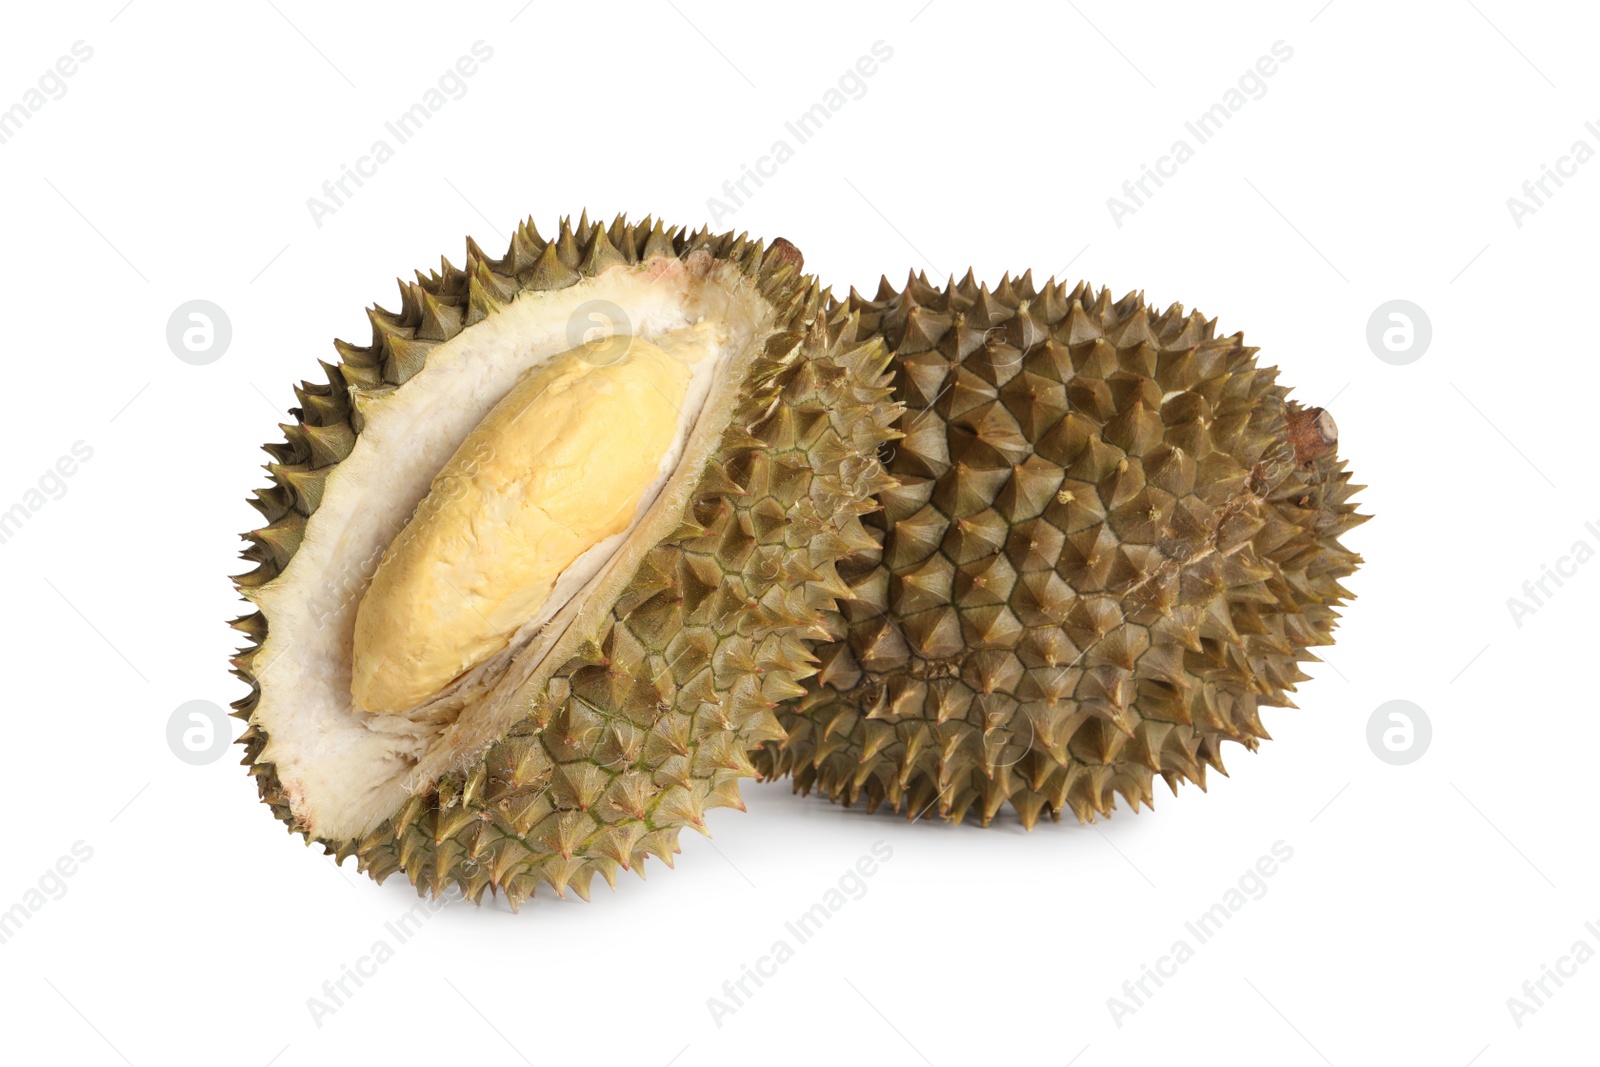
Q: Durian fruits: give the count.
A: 2